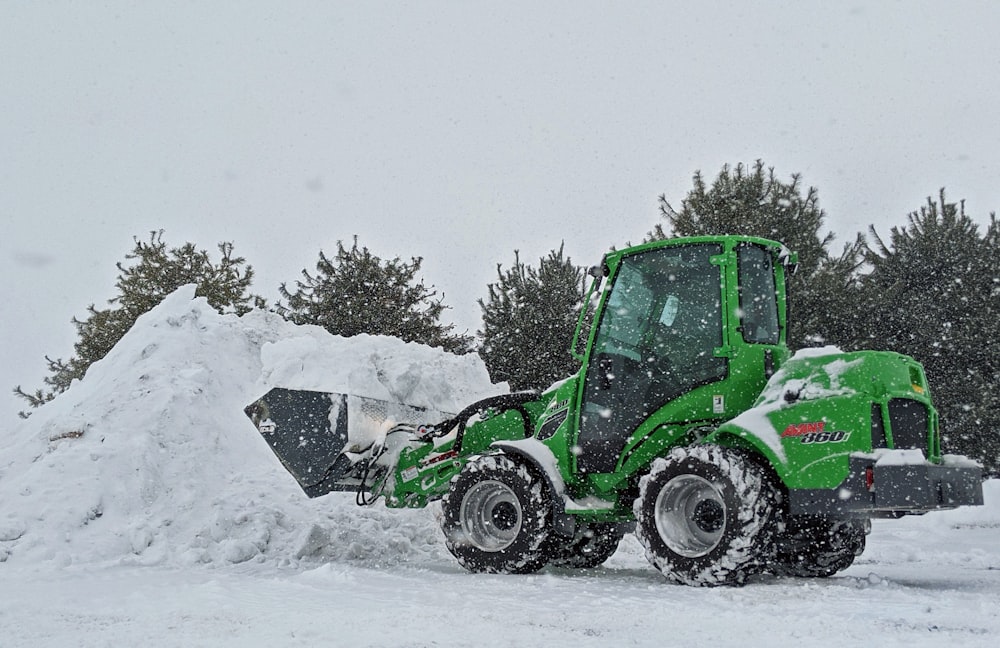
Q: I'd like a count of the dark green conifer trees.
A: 5